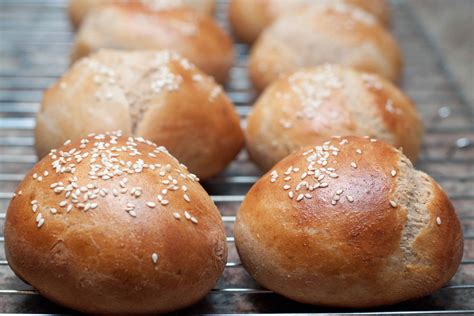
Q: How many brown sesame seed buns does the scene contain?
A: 8